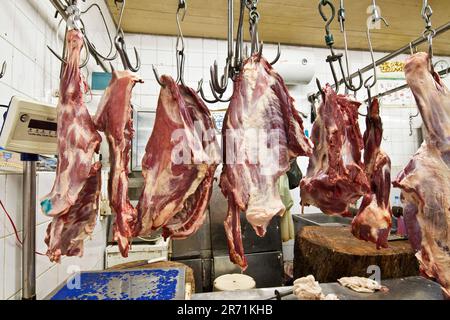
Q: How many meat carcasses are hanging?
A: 7